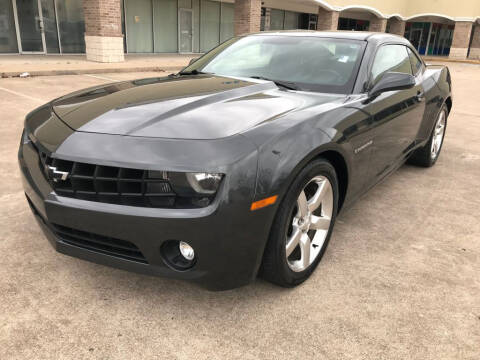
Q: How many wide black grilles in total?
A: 2